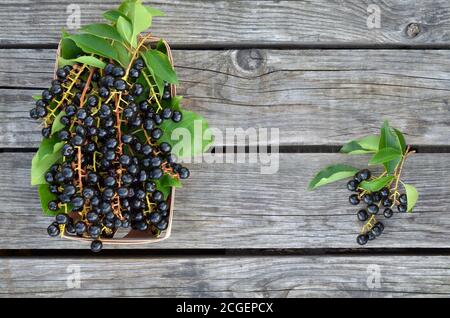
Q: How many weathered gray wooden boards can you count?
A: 4